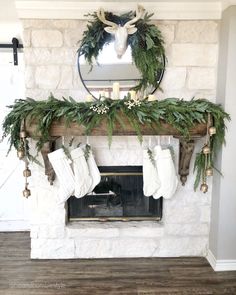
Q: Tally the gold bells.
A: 8